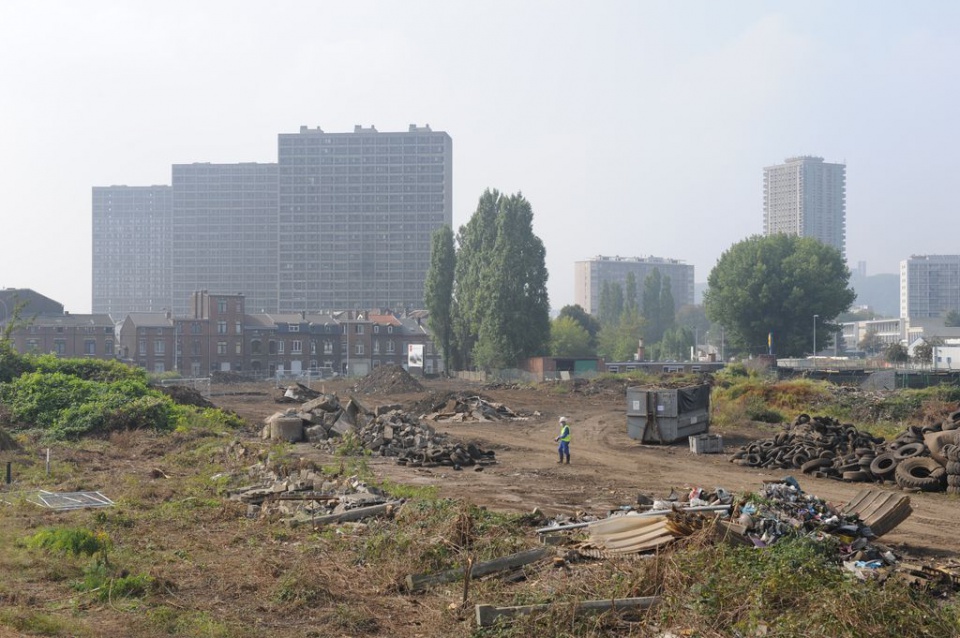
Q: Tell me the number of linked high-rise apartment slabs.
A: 3